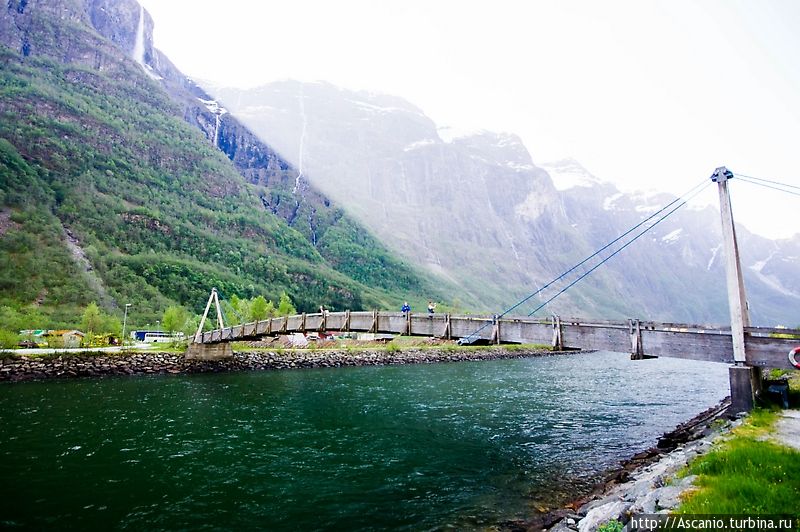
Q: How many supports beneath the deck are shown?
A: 2